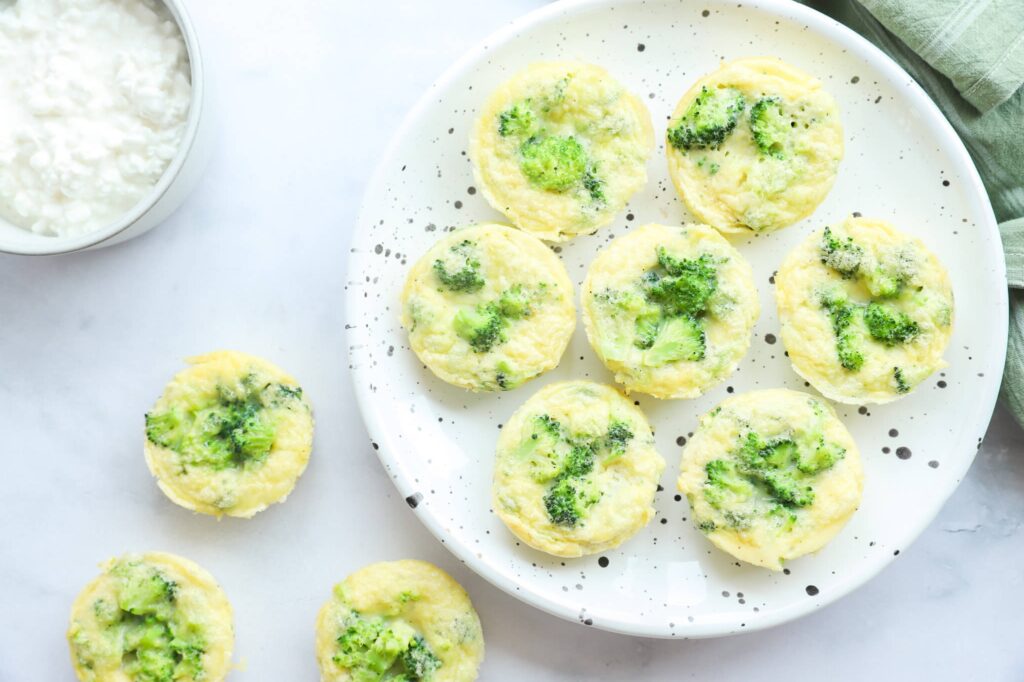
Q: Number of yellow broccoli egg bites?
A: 10